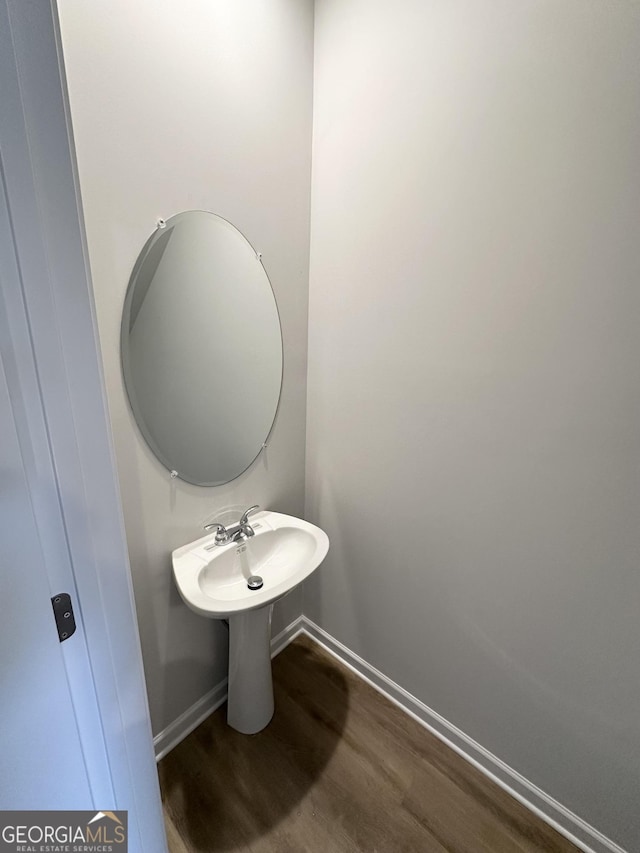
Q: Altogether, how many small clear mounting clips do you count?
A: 4